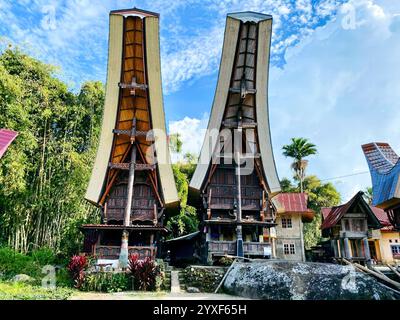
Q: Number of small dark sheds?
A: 1